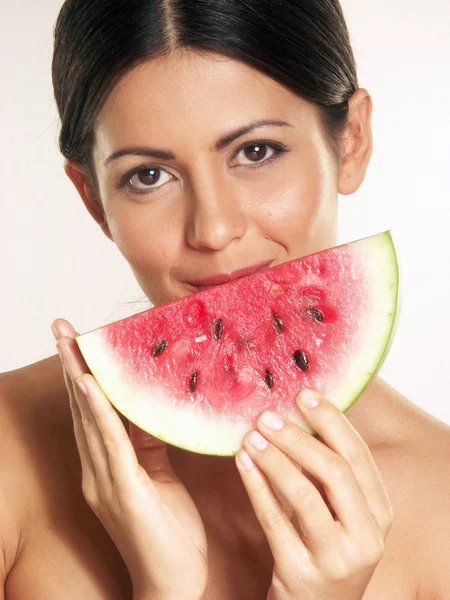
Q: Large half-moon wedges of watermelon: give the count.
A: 1